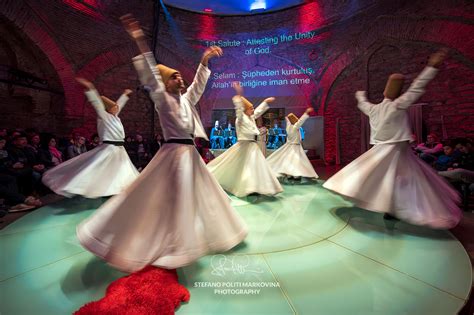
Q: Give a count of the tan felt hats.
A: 5